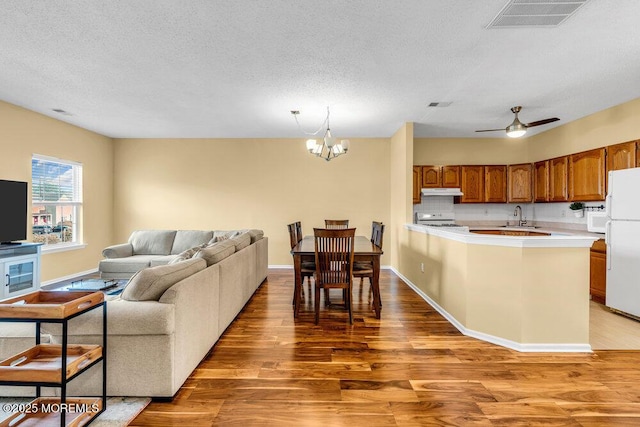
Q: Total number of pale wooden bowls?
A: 0